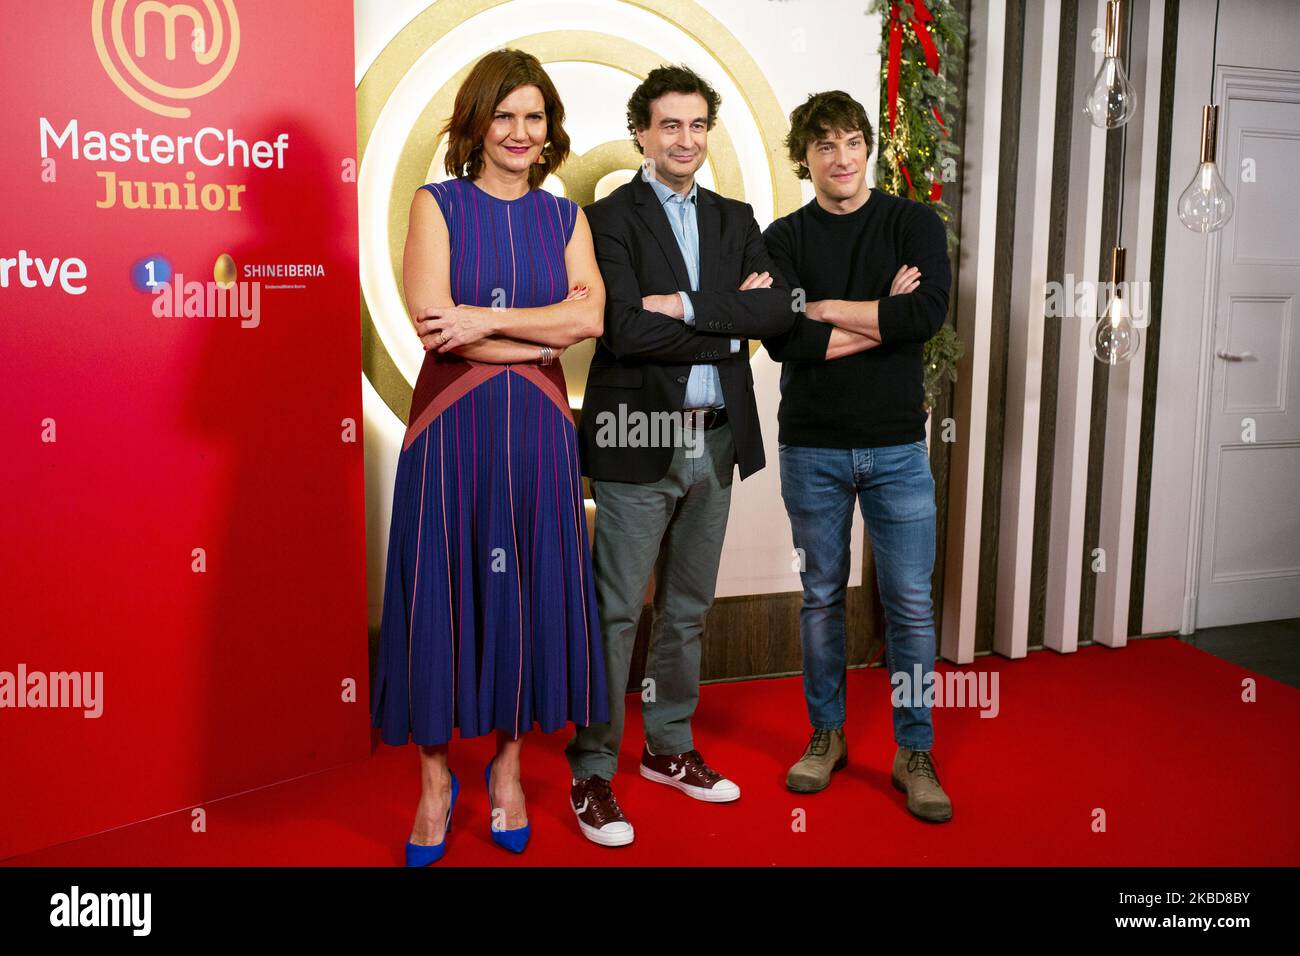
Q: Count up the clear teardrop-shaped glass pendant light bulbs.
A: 3